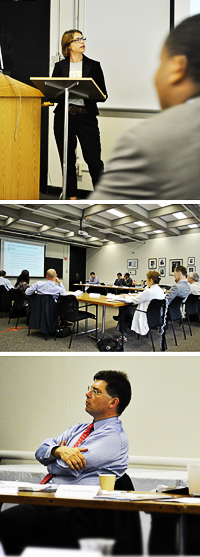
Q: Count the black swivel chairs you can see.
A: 0